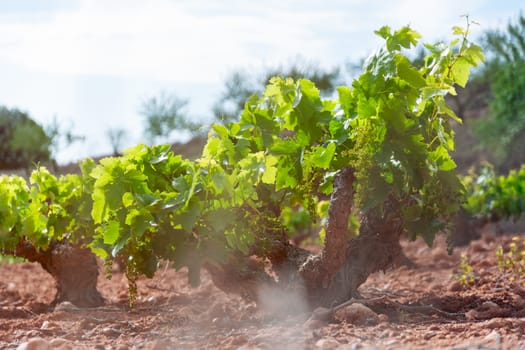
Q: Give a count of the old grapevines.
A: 2